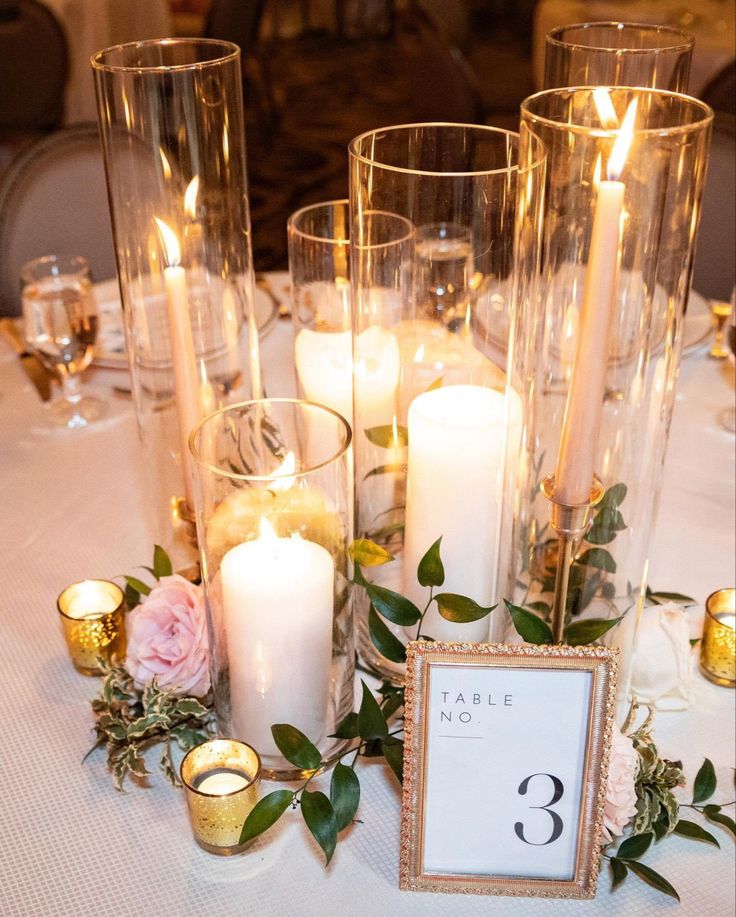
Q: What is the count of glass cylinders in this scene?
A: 6